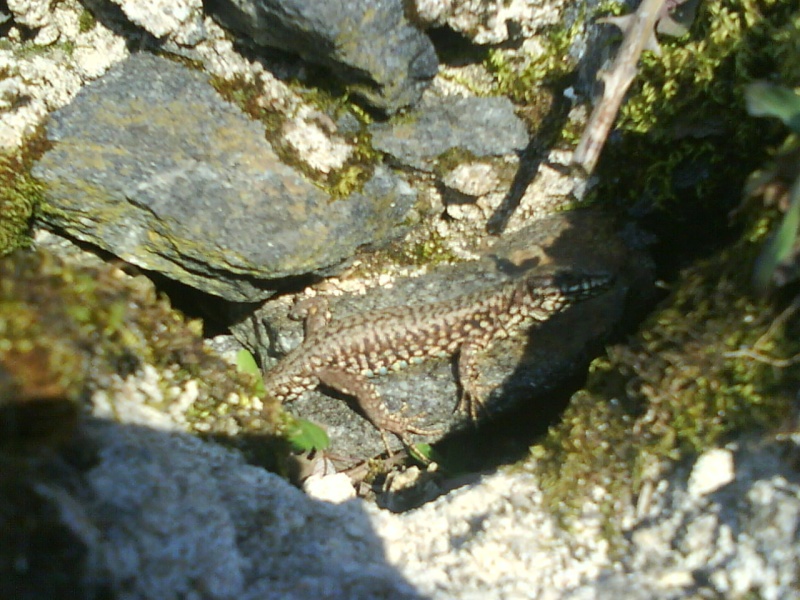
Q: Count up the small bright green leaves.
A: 3